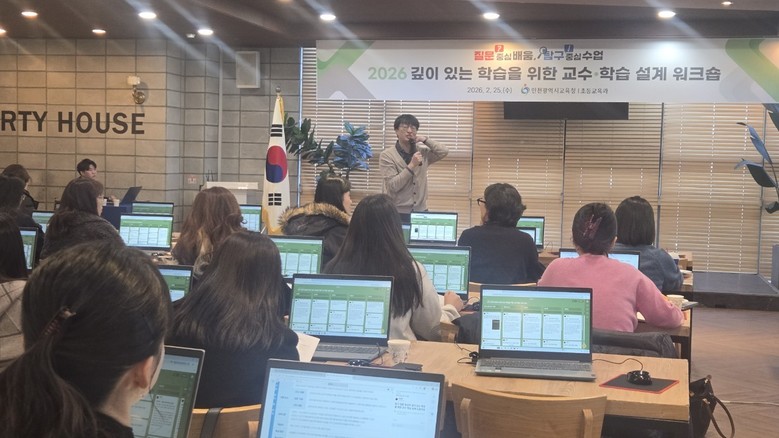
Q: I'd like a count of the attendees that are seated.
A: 13